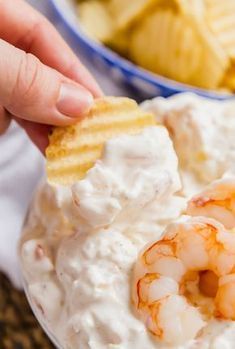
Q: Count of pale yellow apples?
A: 0